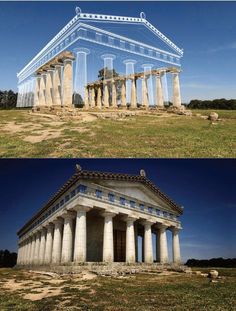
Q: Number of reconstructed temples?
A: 1